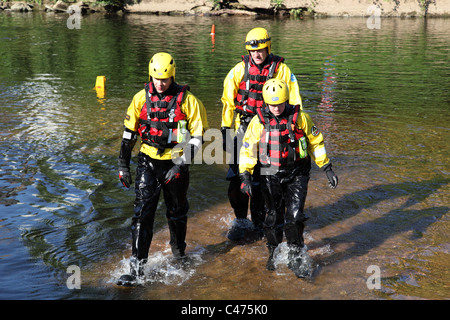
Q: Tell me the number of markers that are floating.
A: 2